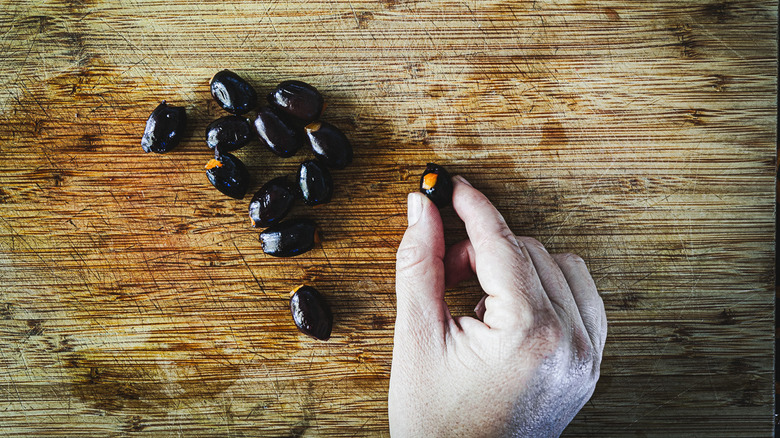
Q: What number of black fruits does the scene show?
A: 12